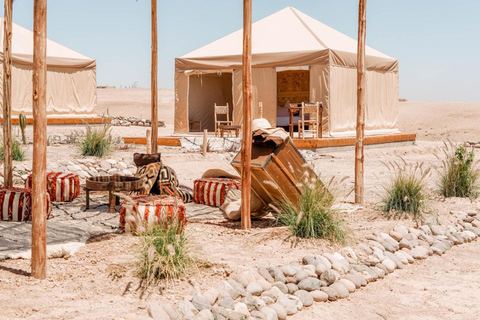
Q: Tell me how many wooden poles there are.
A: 5